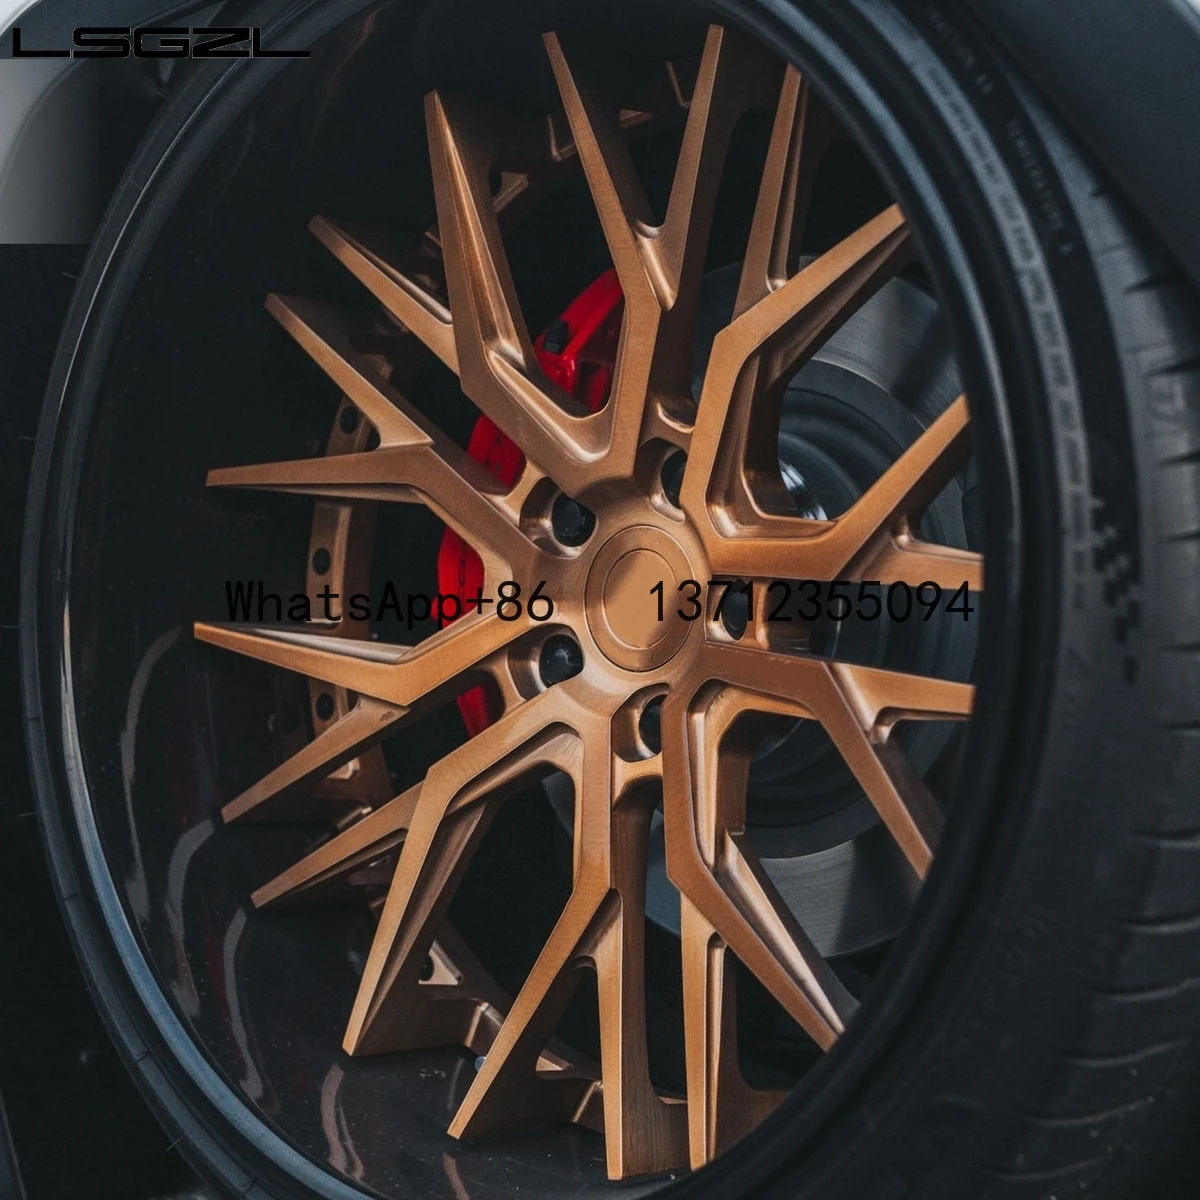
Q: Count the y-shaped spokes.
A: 10